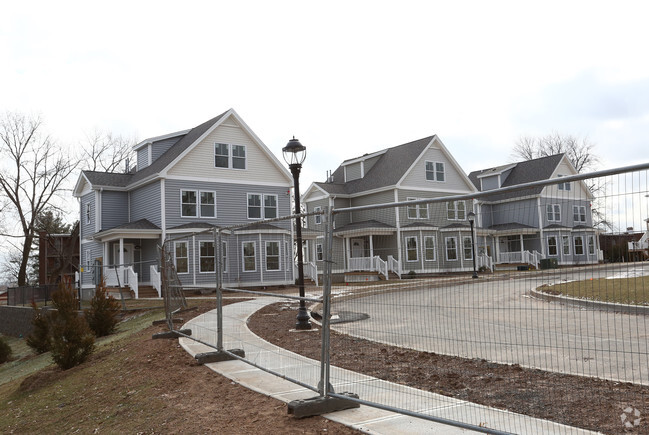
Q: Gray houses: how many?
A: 3